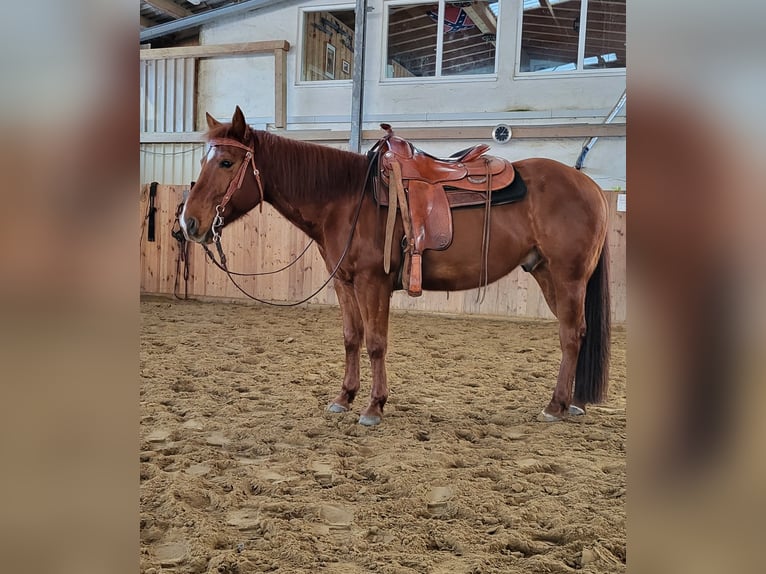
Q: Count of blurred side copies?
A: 2